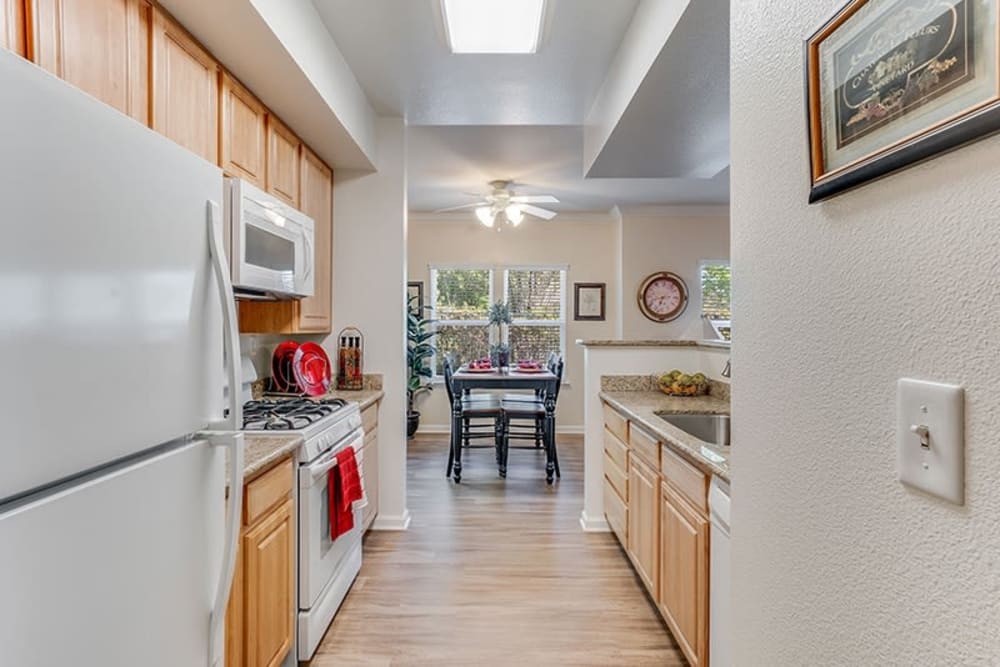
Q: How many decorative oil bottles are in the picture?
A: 3